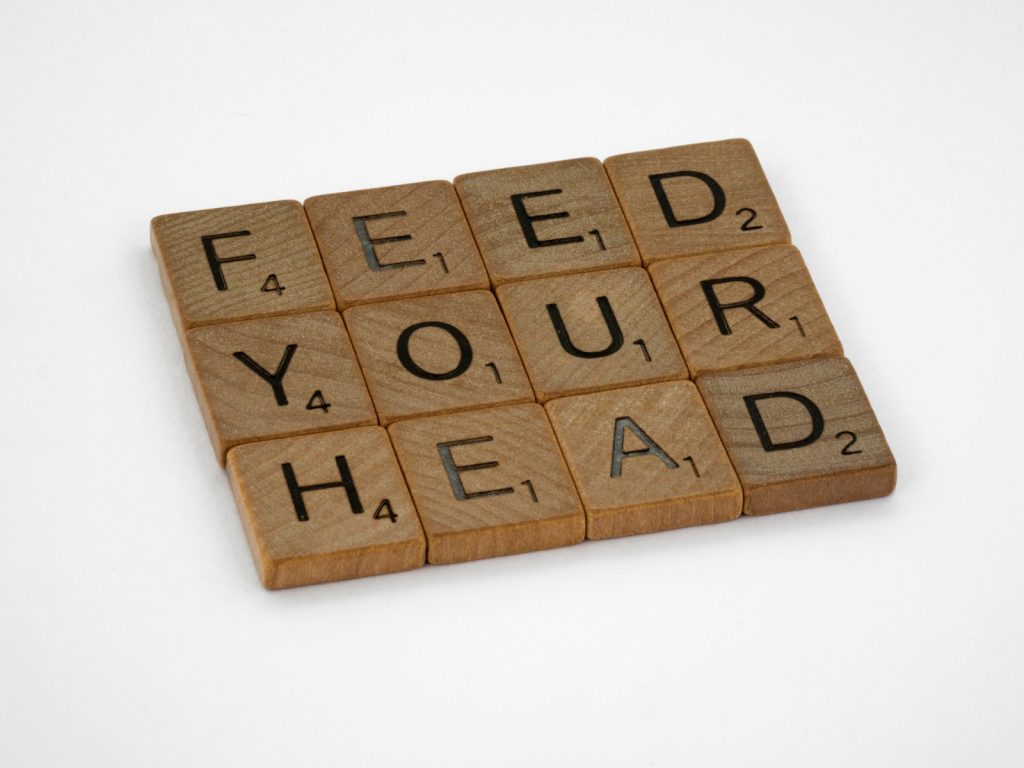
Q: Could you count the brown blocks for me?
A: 12